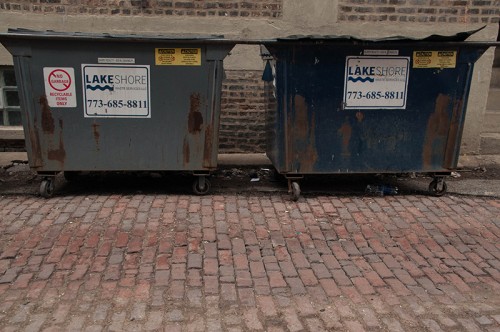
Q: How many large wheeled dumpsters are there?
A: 2